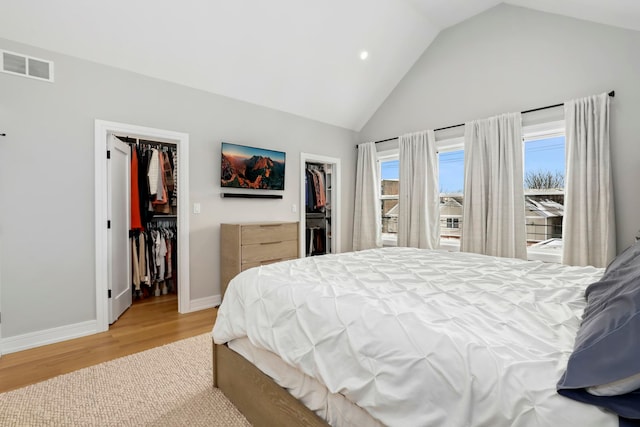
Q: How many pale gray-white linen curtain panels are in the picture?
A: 4